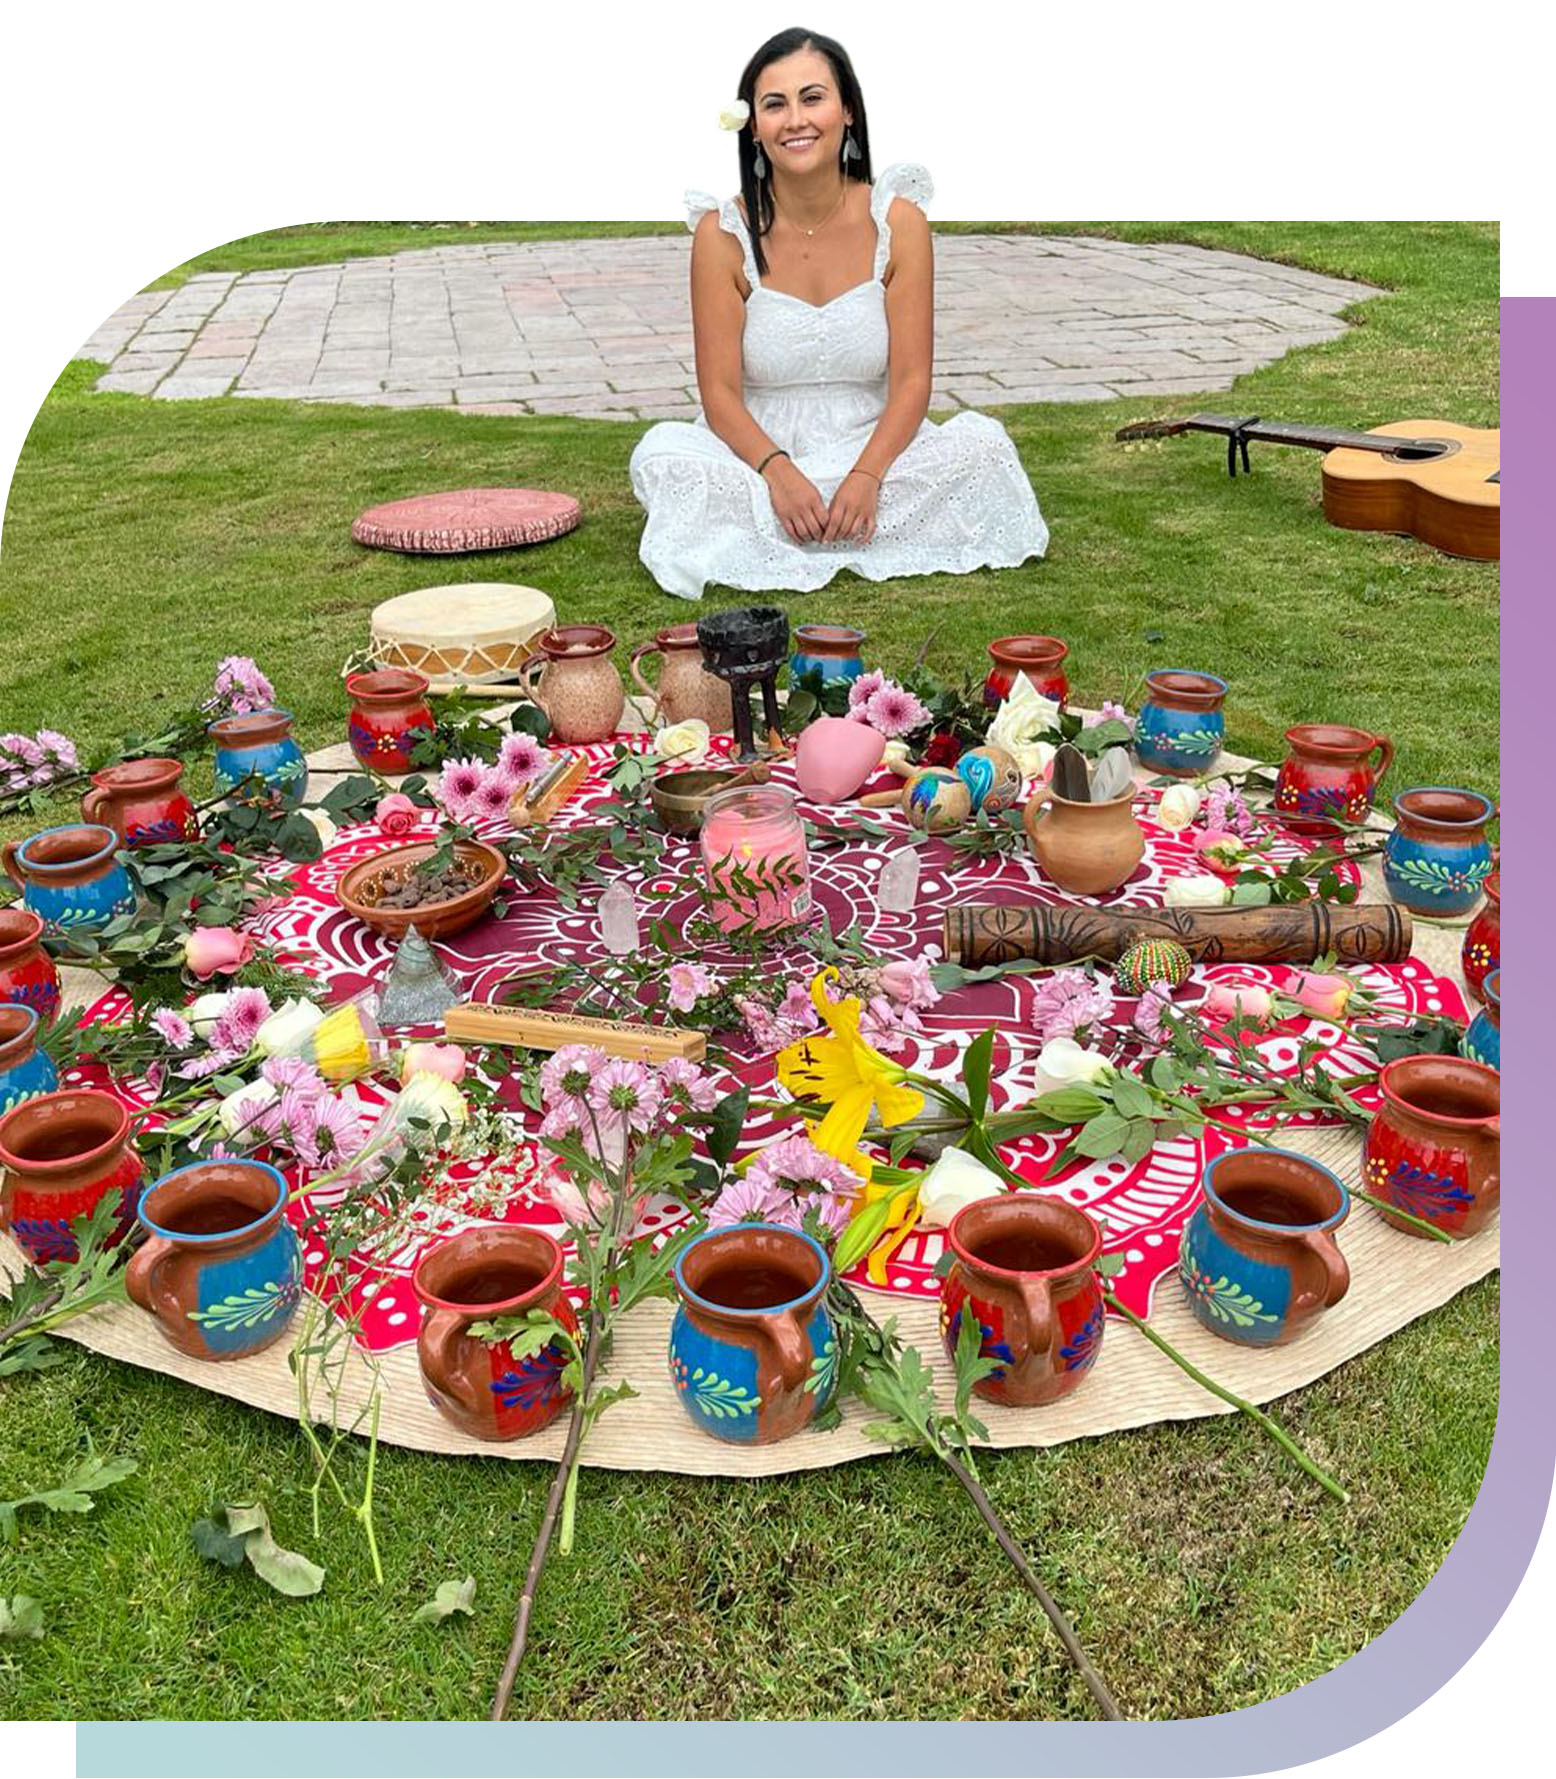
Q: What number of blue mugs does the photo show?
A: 10